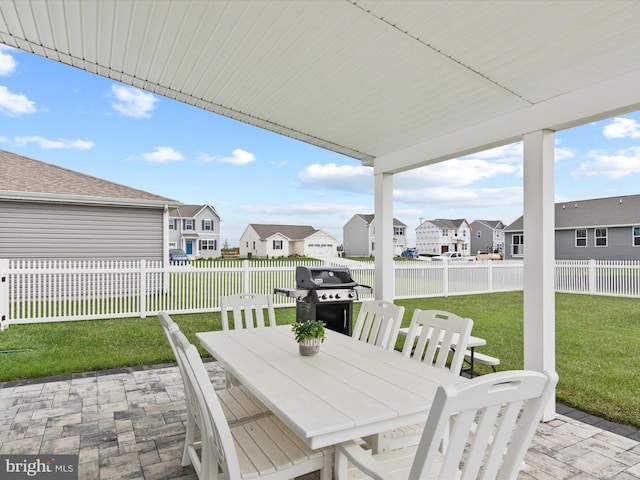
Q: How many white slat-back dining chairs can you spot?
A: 6